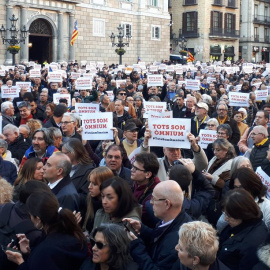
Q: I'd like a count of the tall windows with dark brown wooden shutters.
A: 3